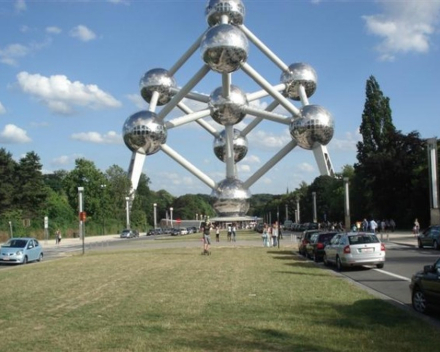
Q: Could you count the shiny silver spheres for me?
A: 9